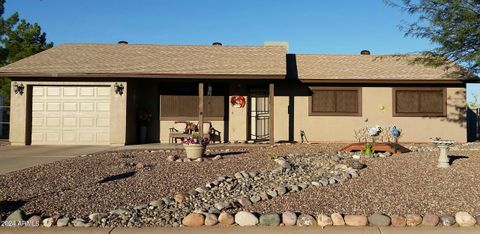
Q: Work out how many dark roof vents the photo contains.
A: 3